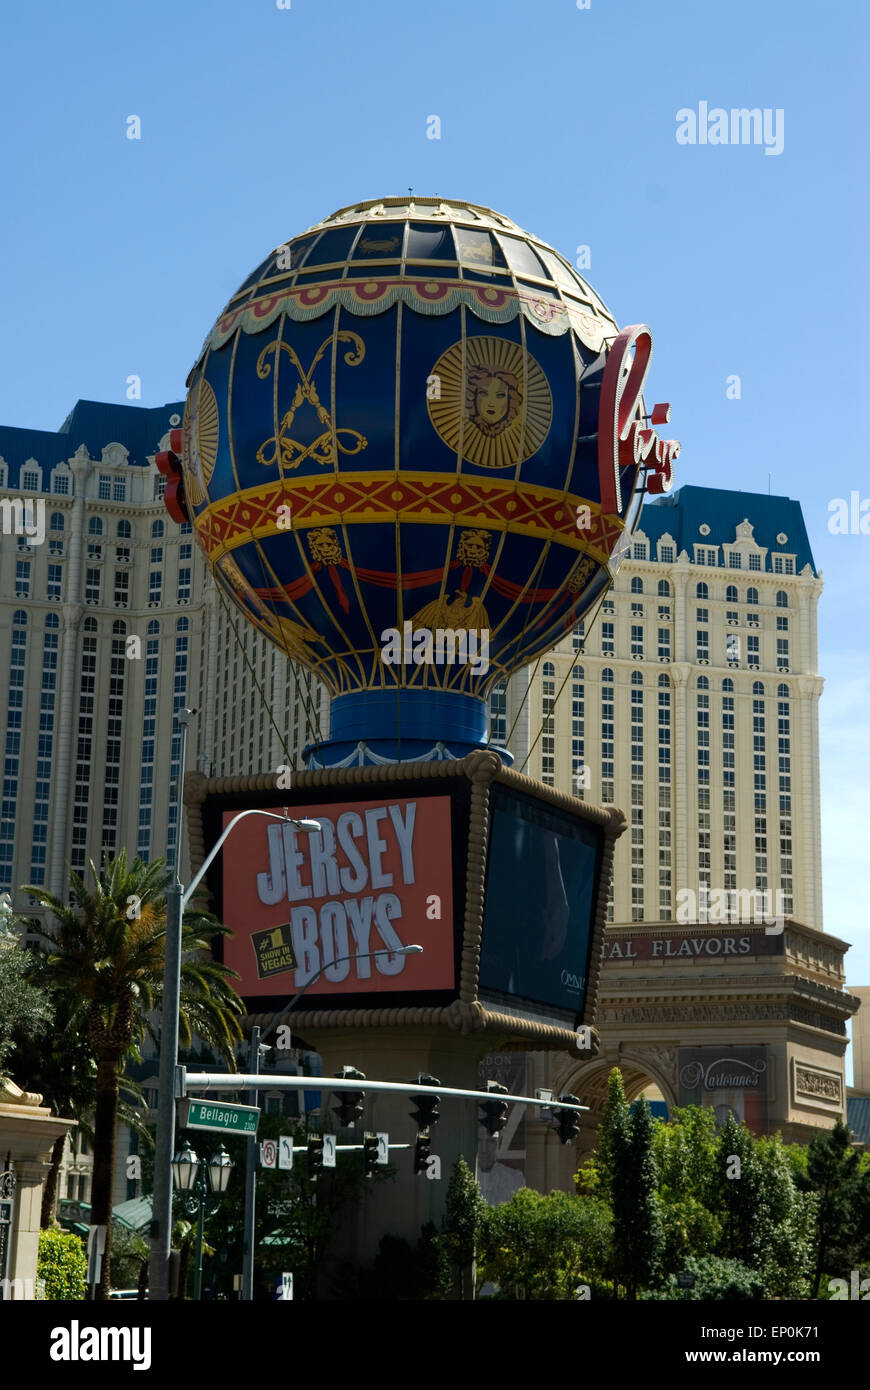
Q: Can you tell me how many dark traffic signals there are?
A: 7